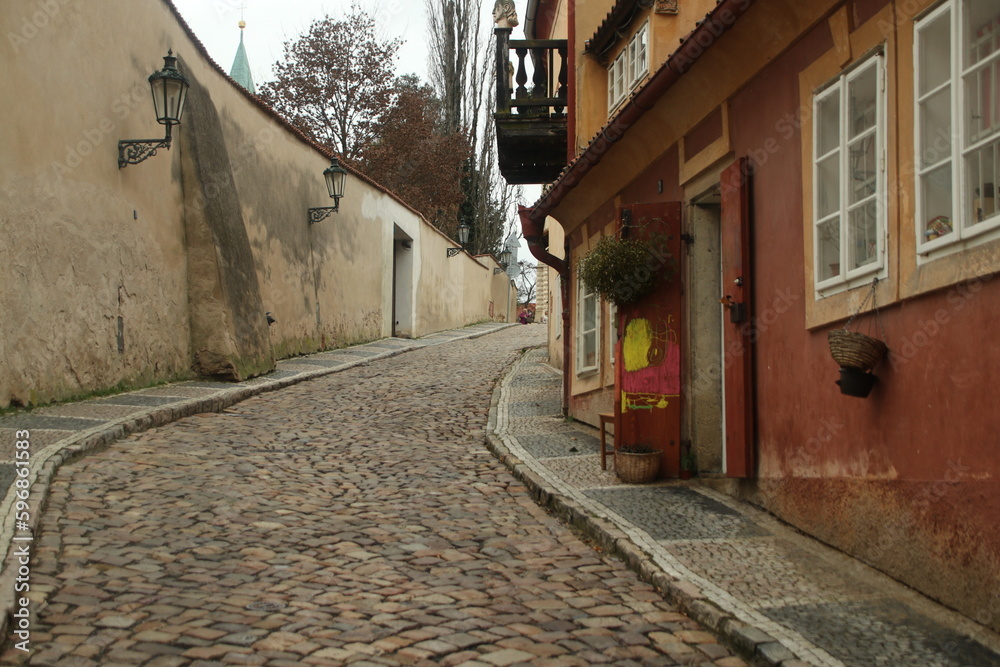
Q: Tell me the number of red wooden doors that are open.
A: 2